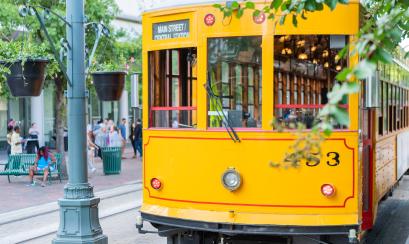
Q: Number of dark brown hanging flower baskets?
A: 2